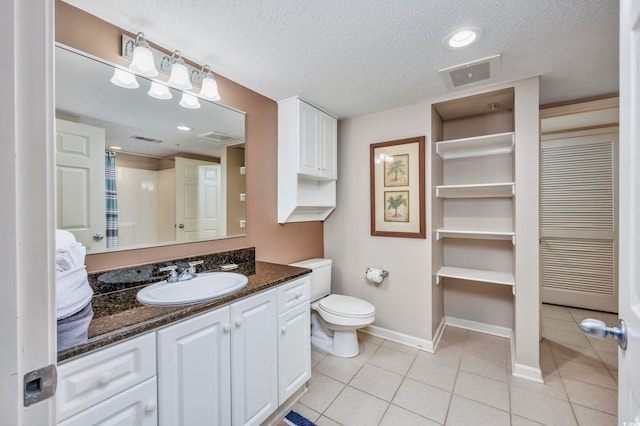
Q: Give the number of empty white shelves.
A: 4